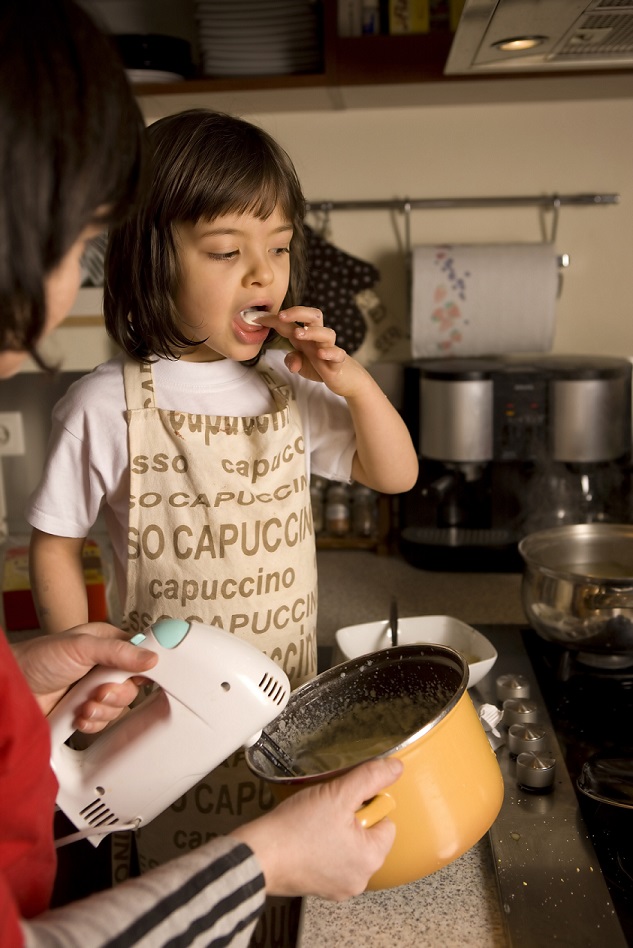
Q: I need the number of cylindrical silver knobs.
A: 4